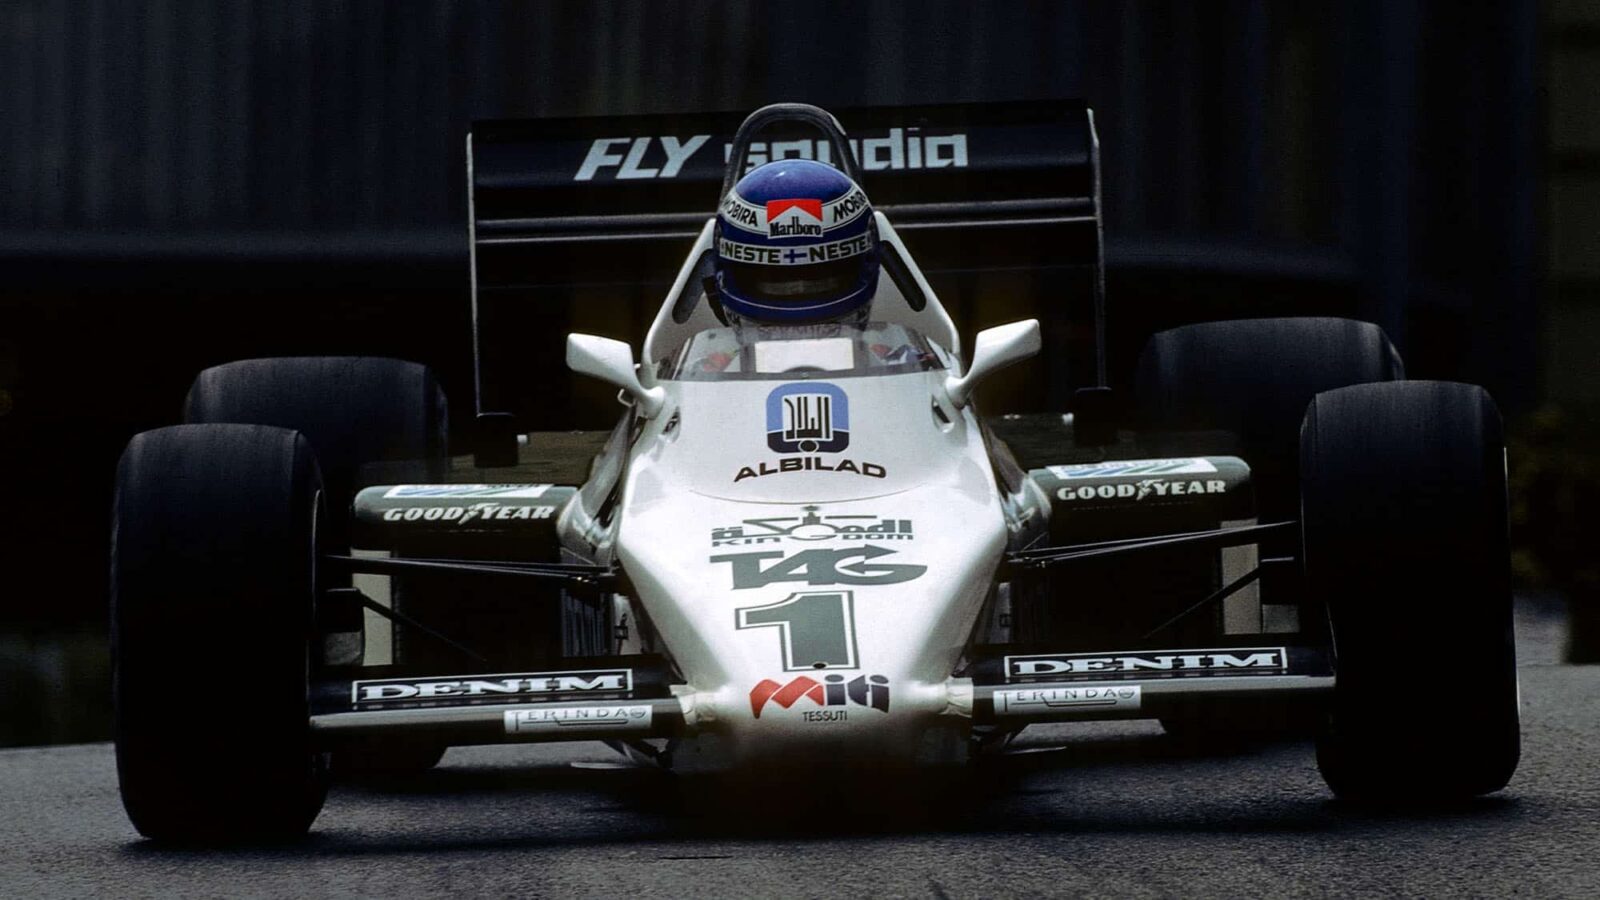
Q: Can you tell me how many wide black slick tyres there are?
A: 4